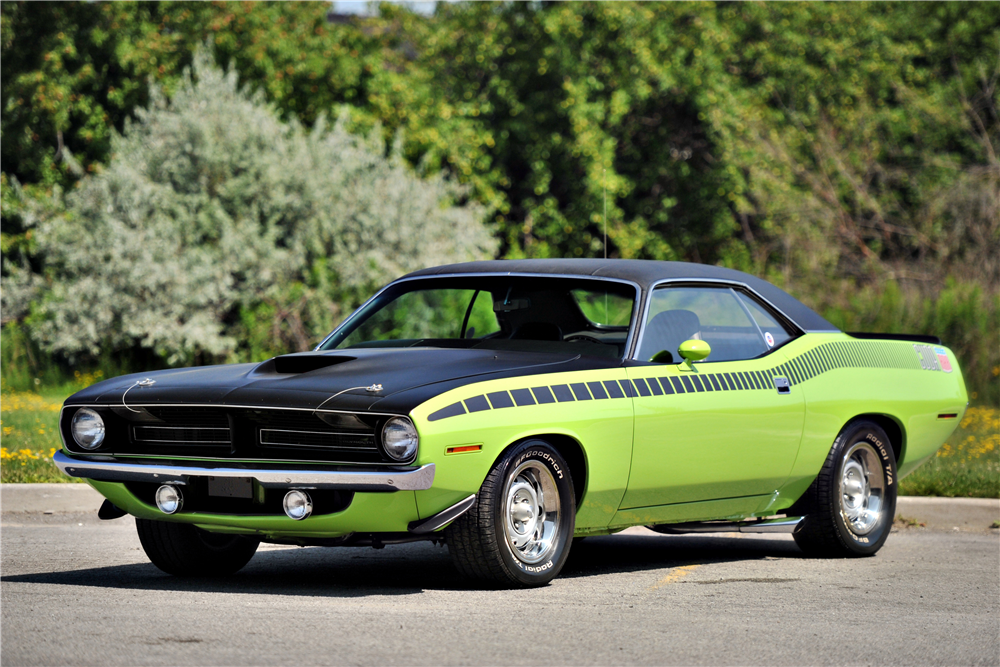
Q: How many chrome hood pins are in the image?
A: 2